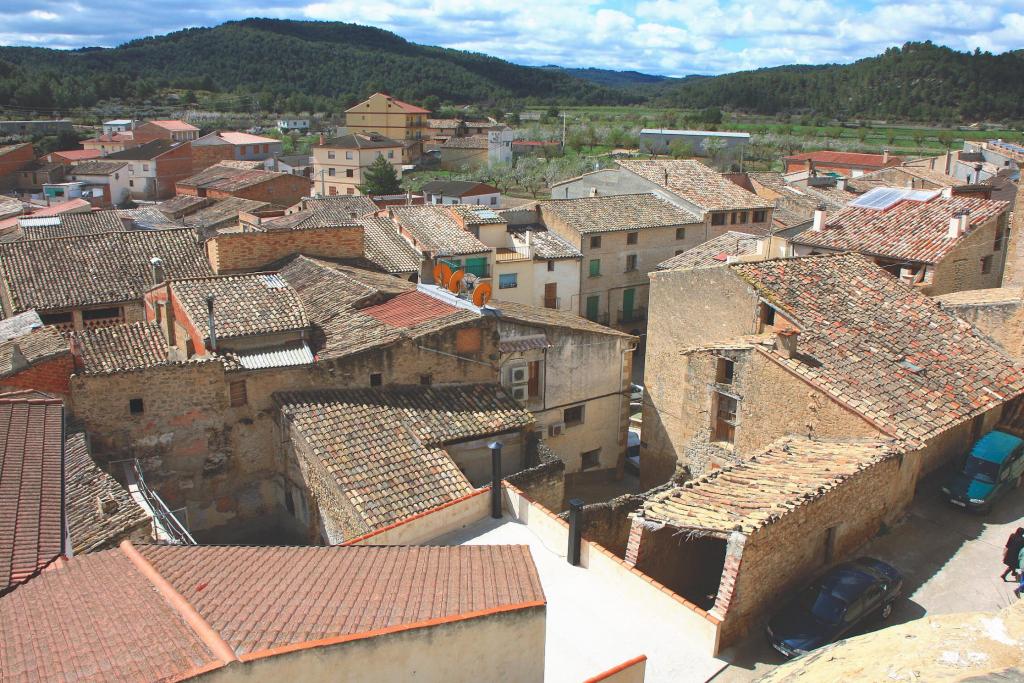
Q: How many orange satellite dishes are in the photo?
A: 3